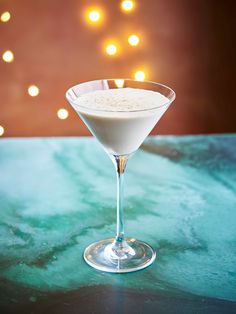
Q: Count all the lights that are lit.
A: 11